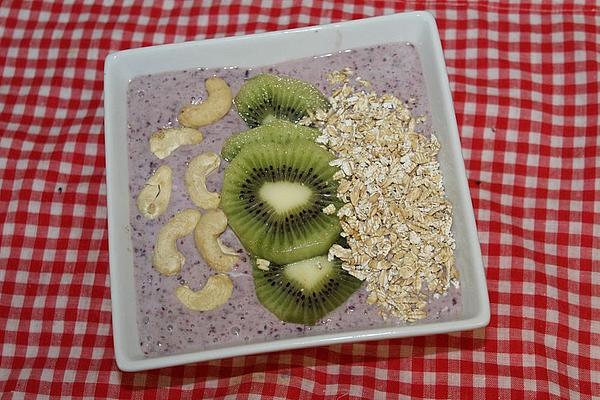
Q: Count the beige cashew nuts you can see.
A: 7